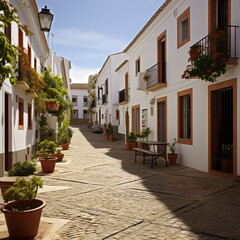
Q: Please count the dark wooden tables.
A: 1